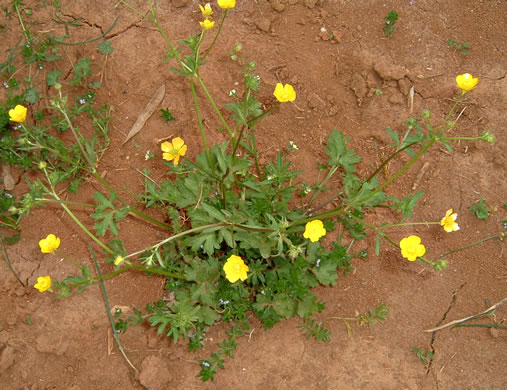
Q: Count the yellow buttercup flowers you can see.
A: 13